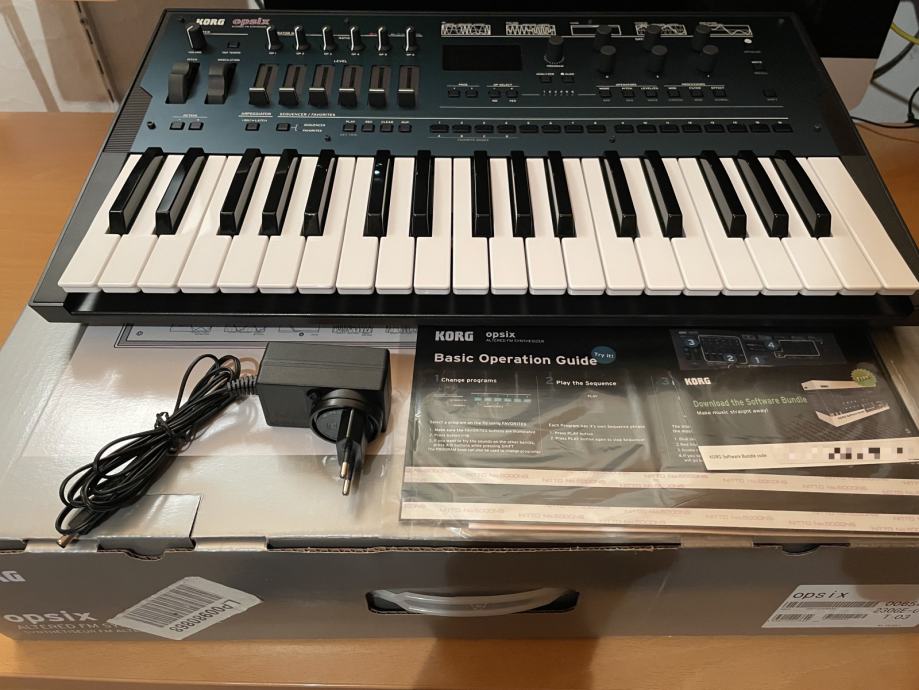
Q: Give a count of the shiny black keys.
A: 15